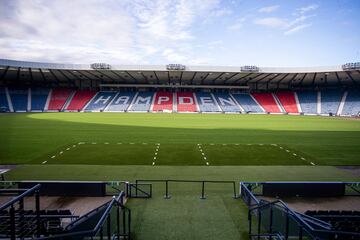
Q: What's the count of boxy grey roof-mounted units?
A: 4